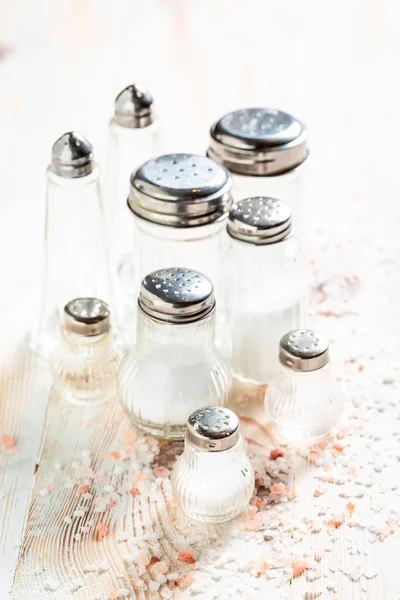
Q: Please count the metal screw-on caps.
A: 9